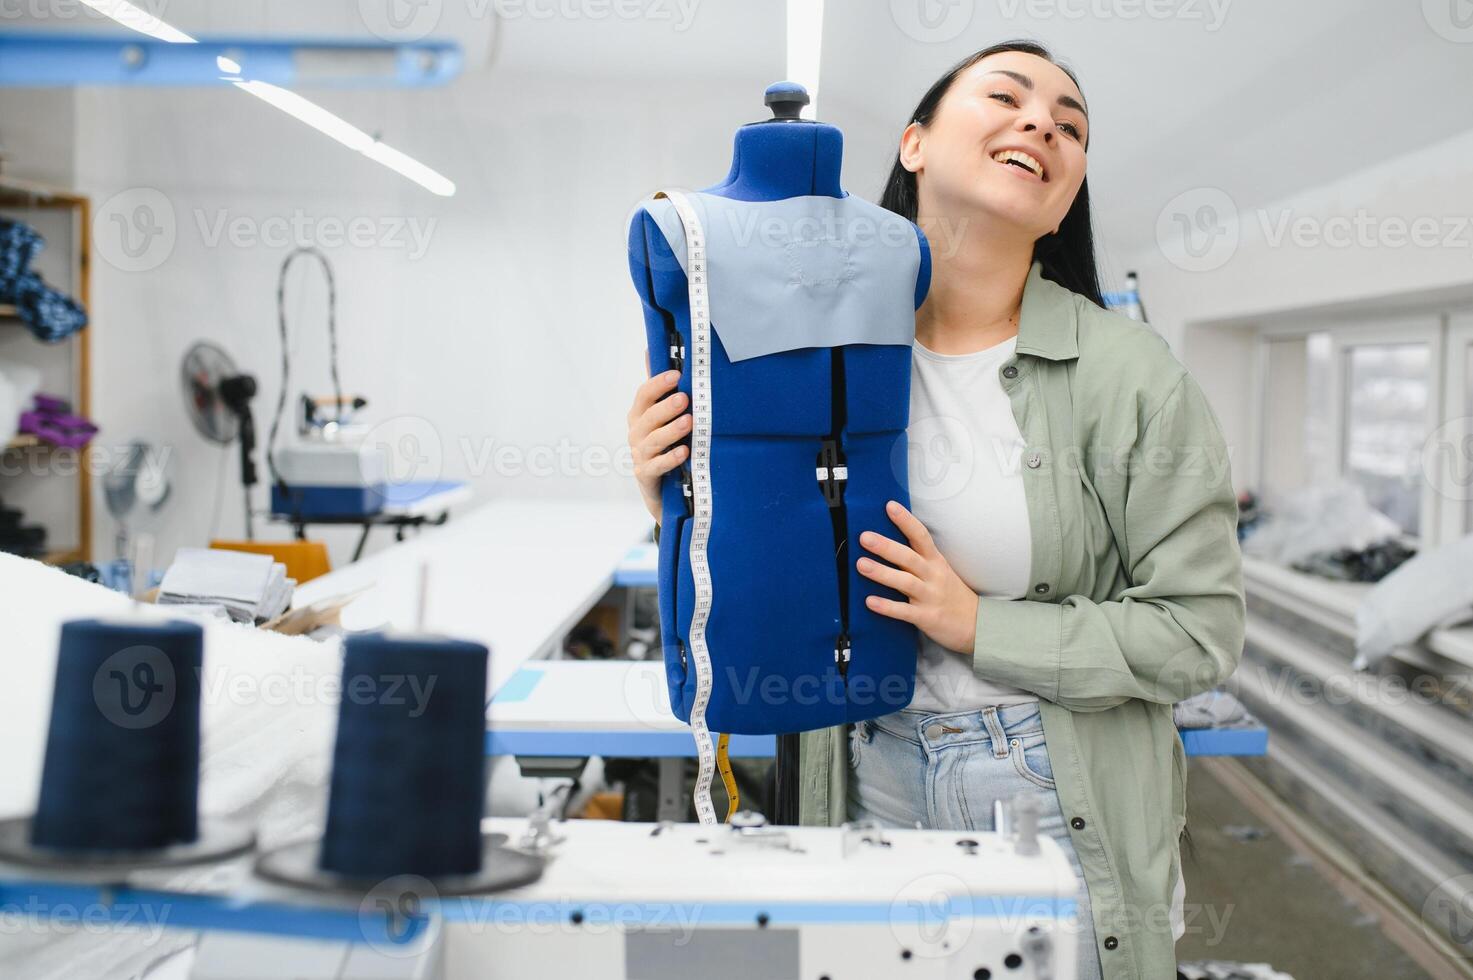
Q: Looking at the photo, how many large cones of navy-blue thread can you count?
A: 2